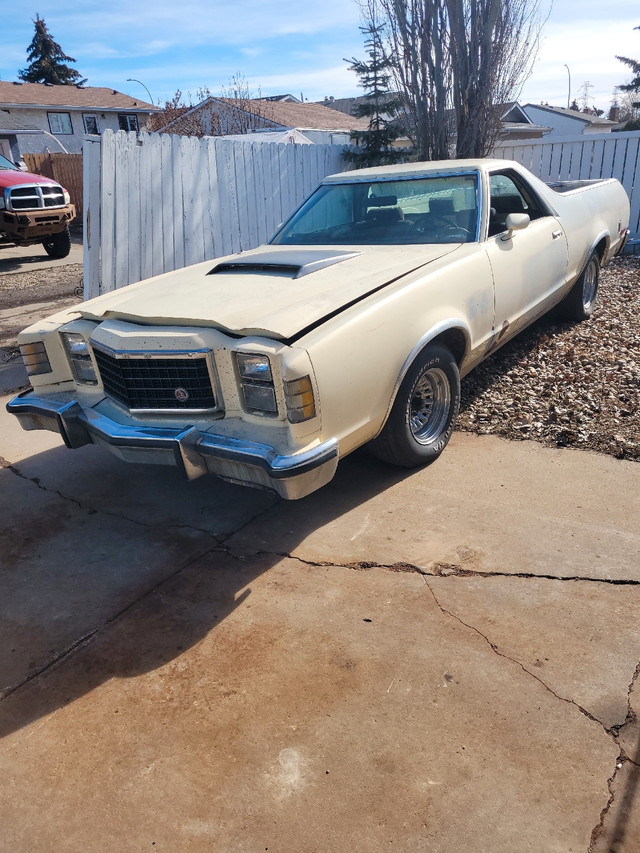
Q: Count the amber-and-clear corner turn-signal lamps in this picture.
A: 2